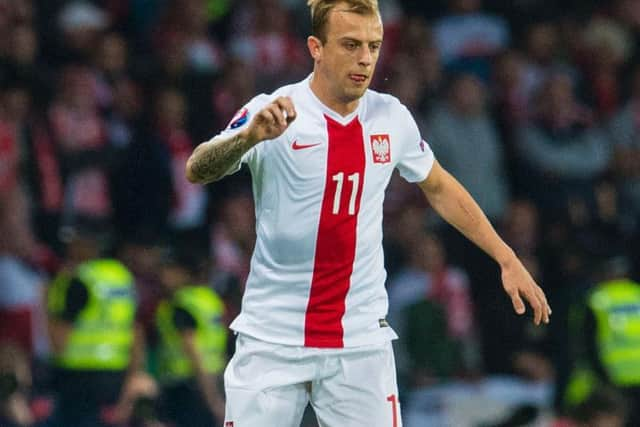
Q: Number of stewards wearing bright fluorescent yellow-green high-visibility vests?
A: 3